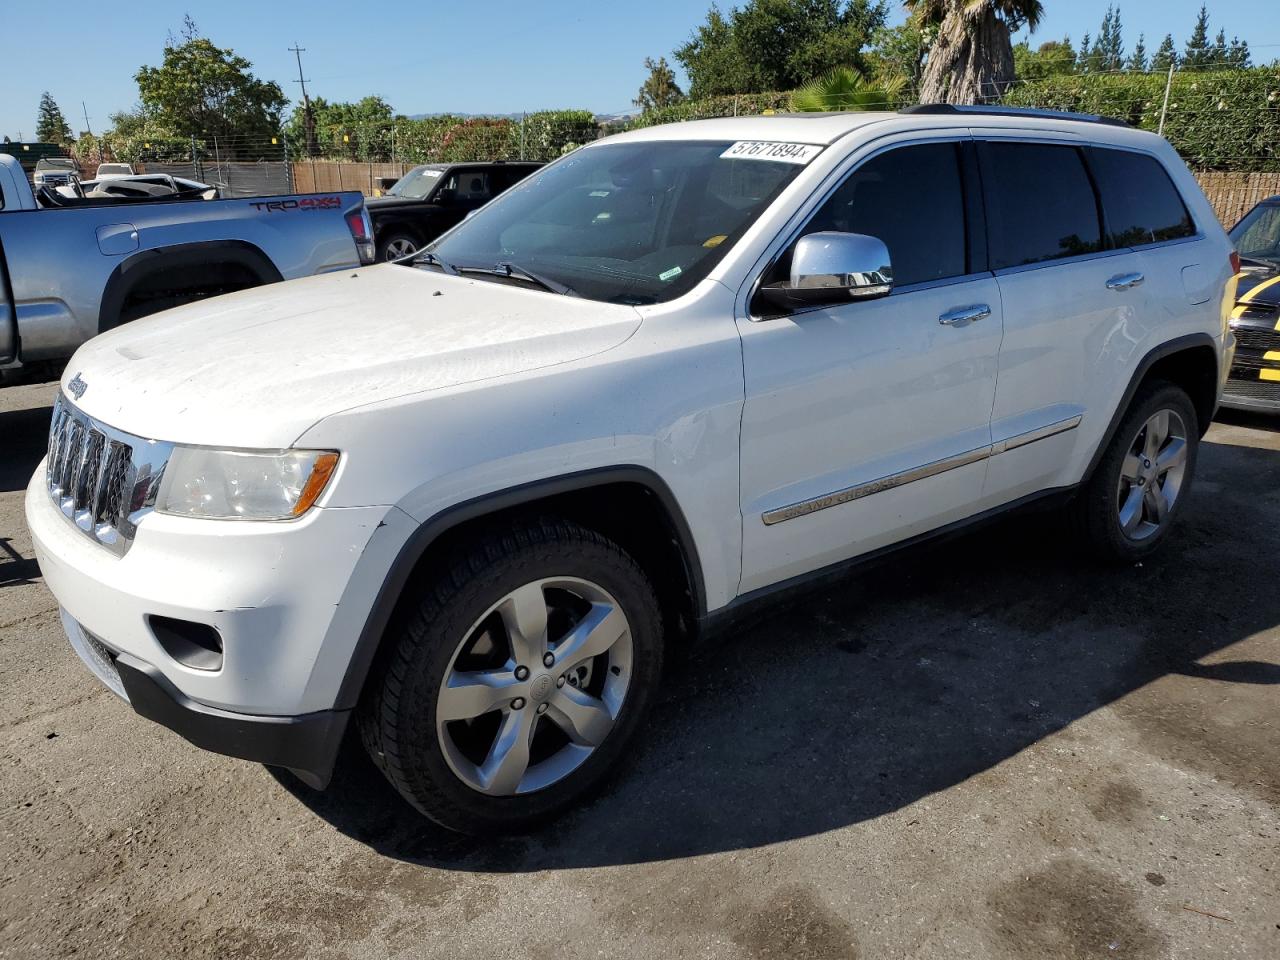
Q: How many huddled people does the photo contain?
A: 0